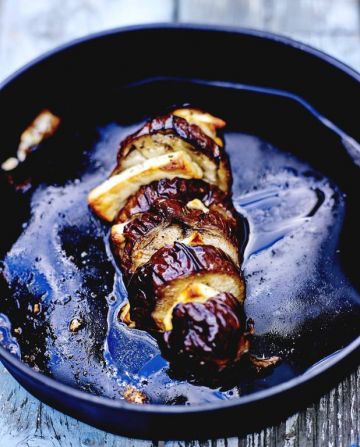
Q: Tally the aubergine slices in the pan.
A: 5